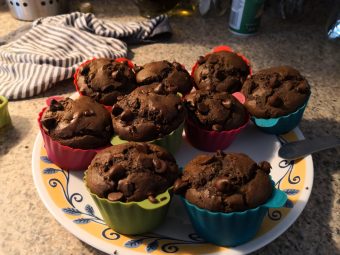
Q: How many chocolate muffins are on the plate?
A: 9